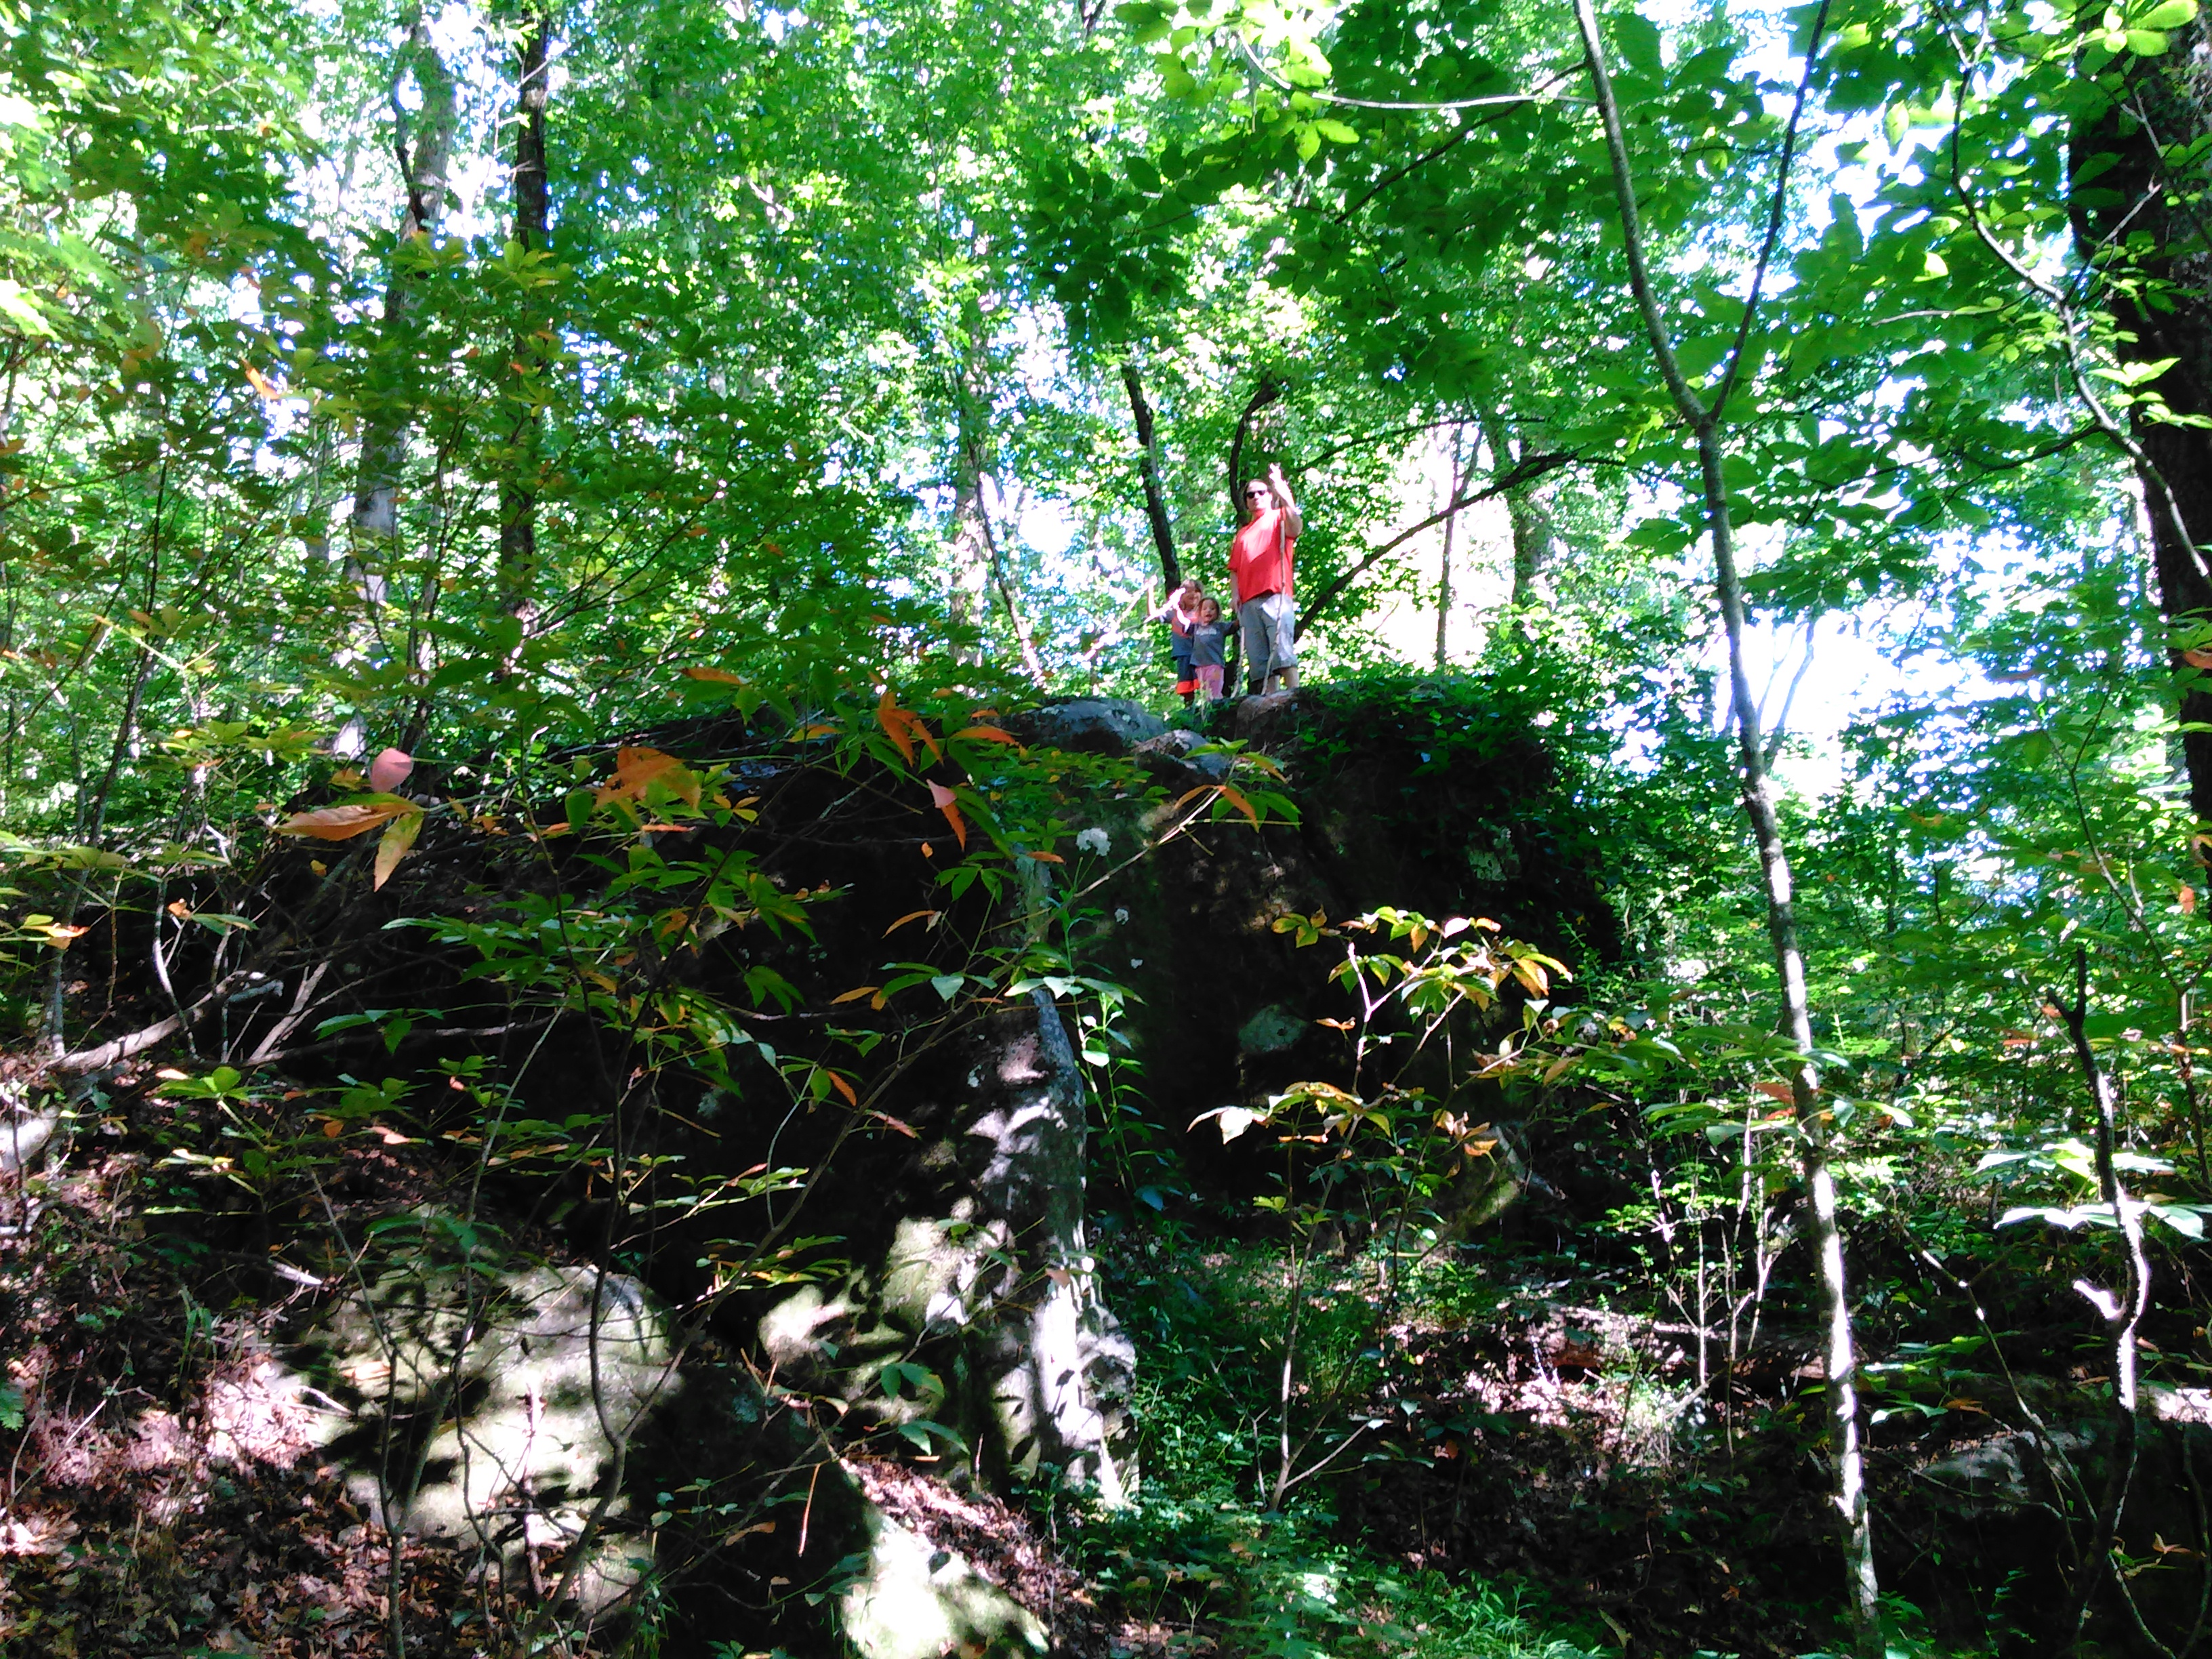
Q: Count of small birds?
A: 0